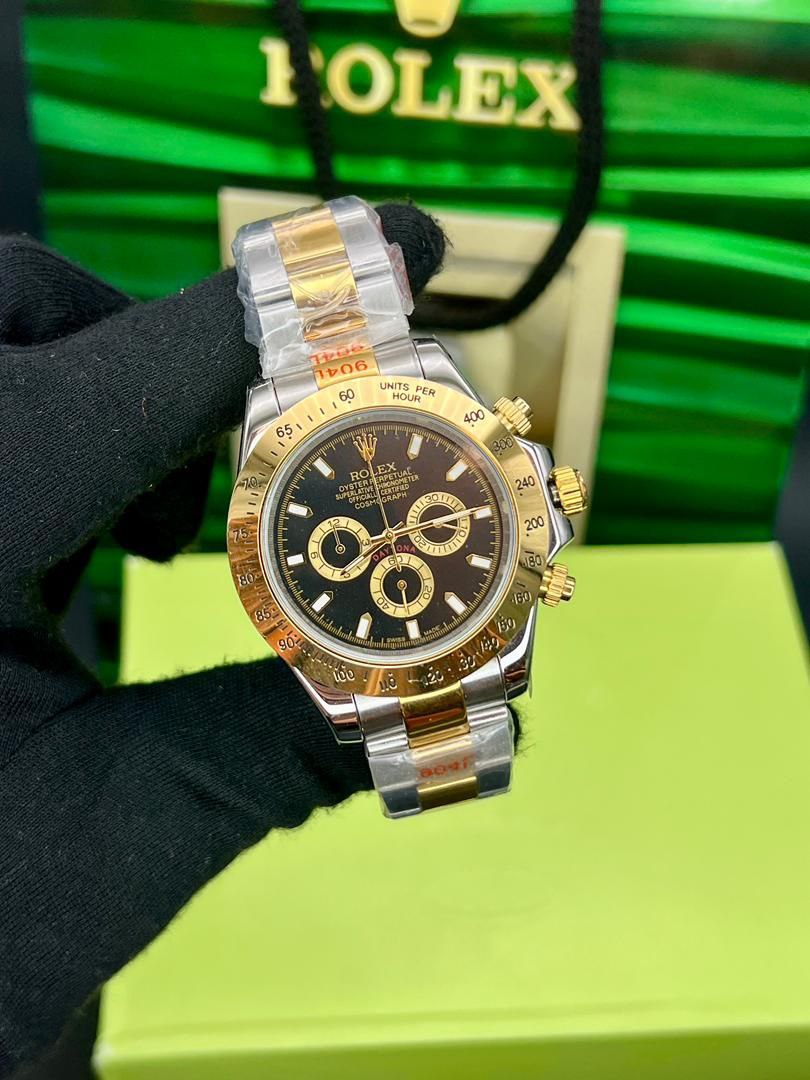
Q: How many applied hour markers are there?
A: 11